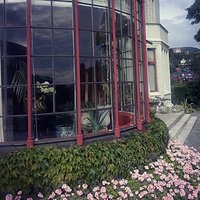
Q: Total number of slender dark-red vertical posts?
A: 5